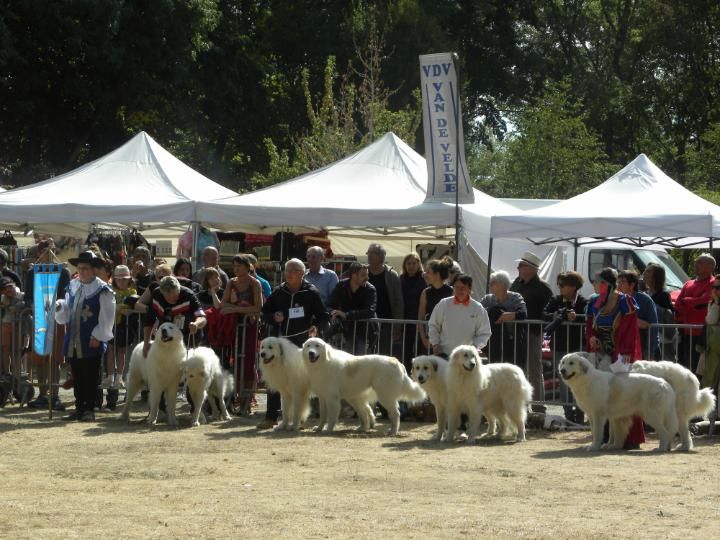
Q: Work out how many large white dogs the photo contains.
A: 8